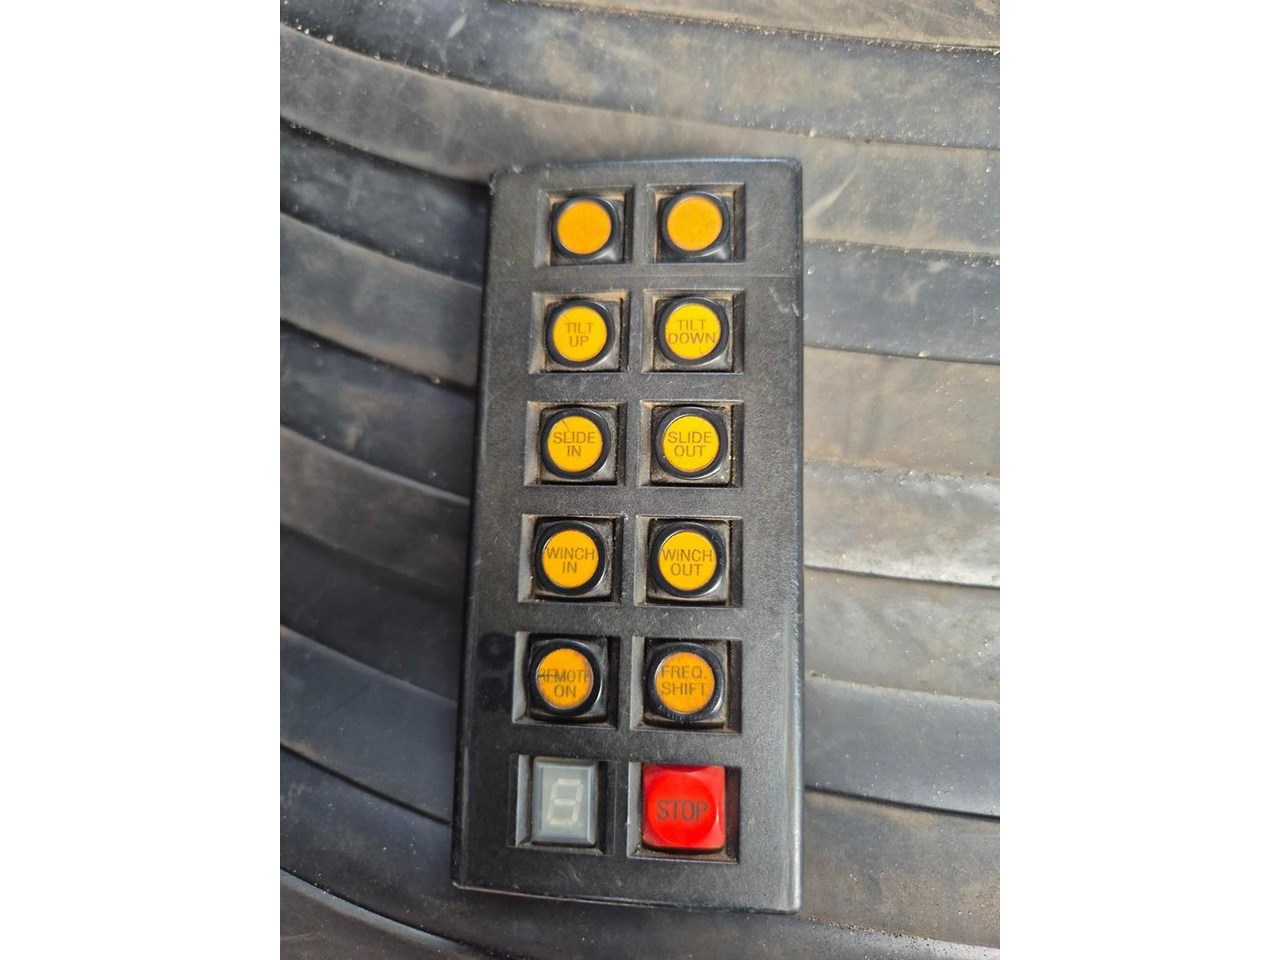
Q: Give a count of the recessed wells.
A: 12